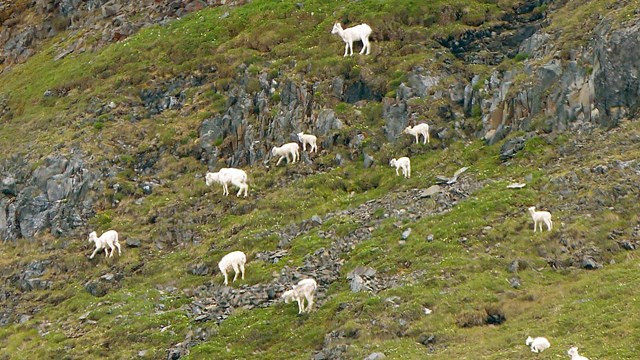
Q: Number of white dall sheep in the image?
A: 12